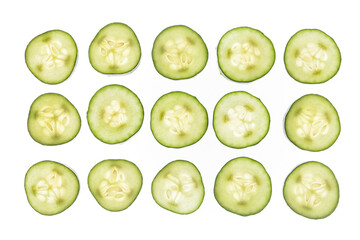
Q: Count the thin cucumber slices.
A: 15